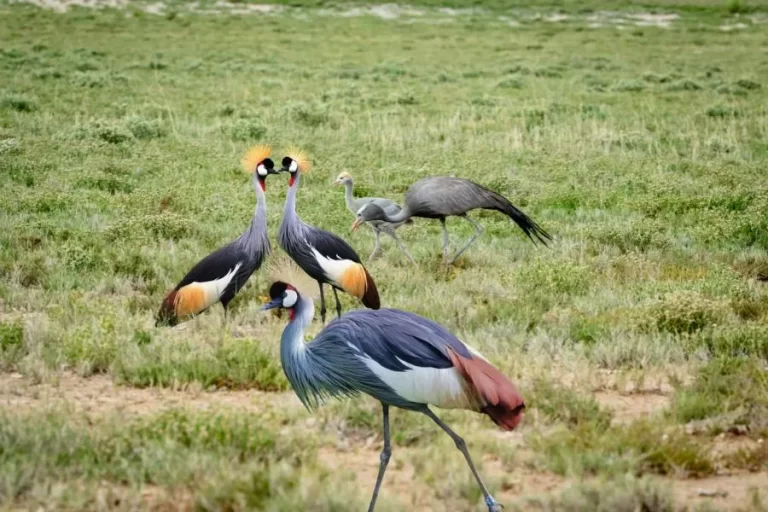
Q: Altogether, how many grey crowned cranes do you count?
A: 3